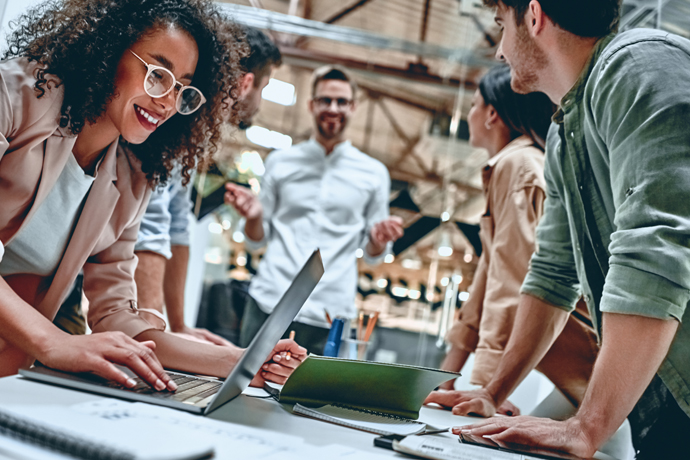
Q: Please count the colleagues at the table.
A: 5